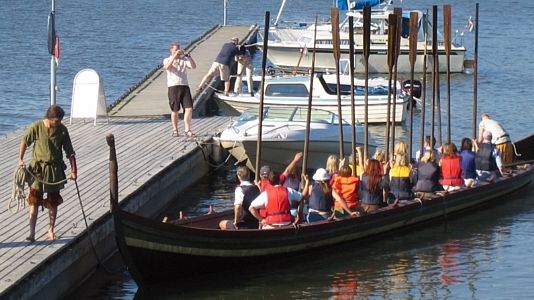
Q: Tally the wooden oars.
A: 13